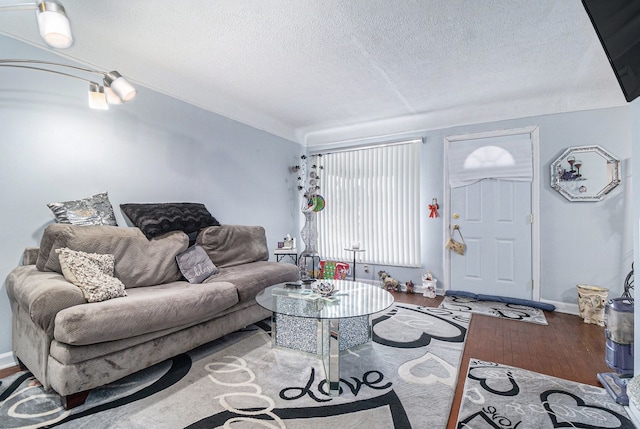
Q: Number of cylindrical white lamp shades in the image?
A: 4